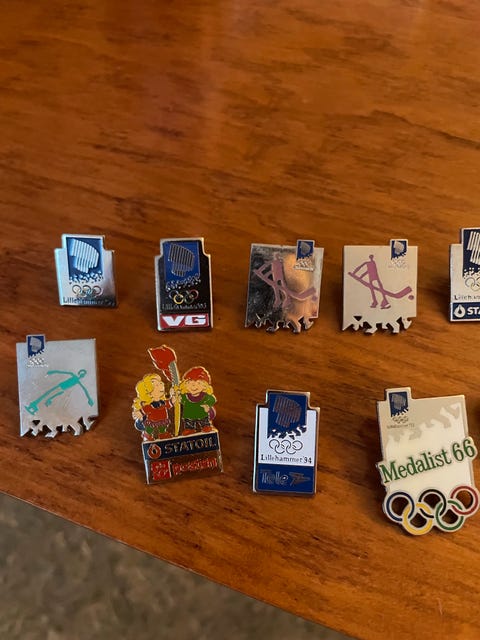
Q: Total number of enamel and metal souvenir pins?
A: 9